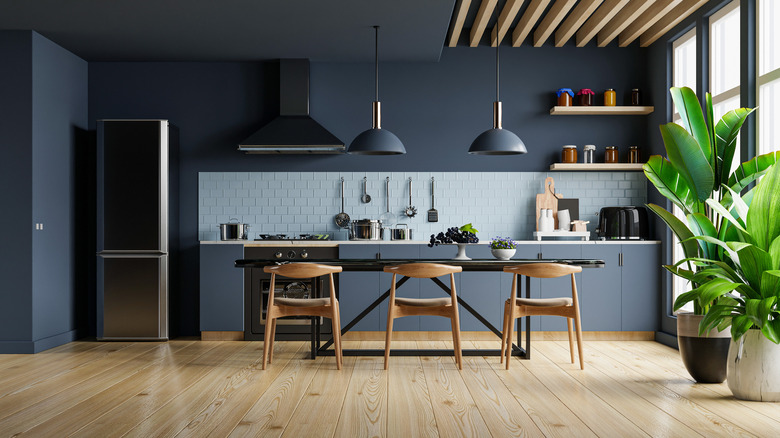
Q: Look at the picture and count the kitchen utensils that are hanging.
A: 5